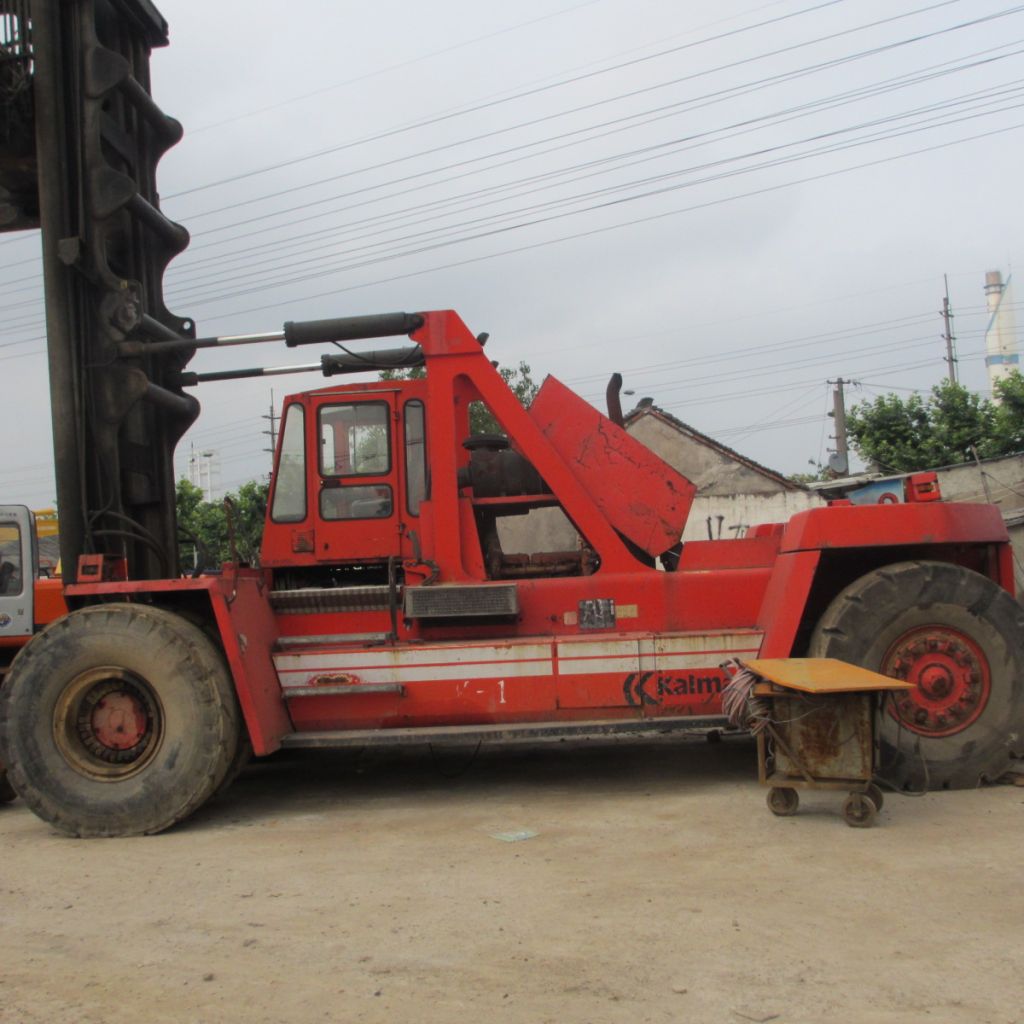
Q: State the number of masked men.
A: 0